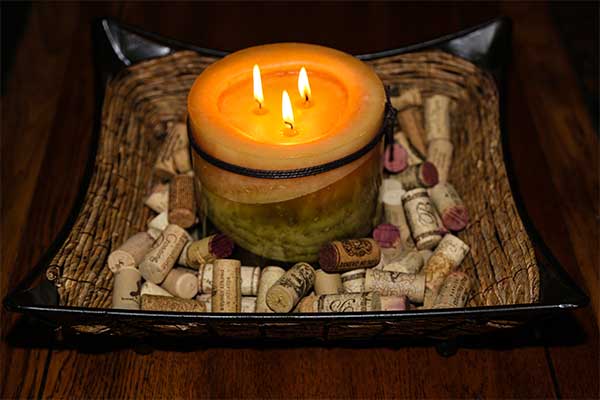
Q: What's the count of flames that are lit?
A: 3